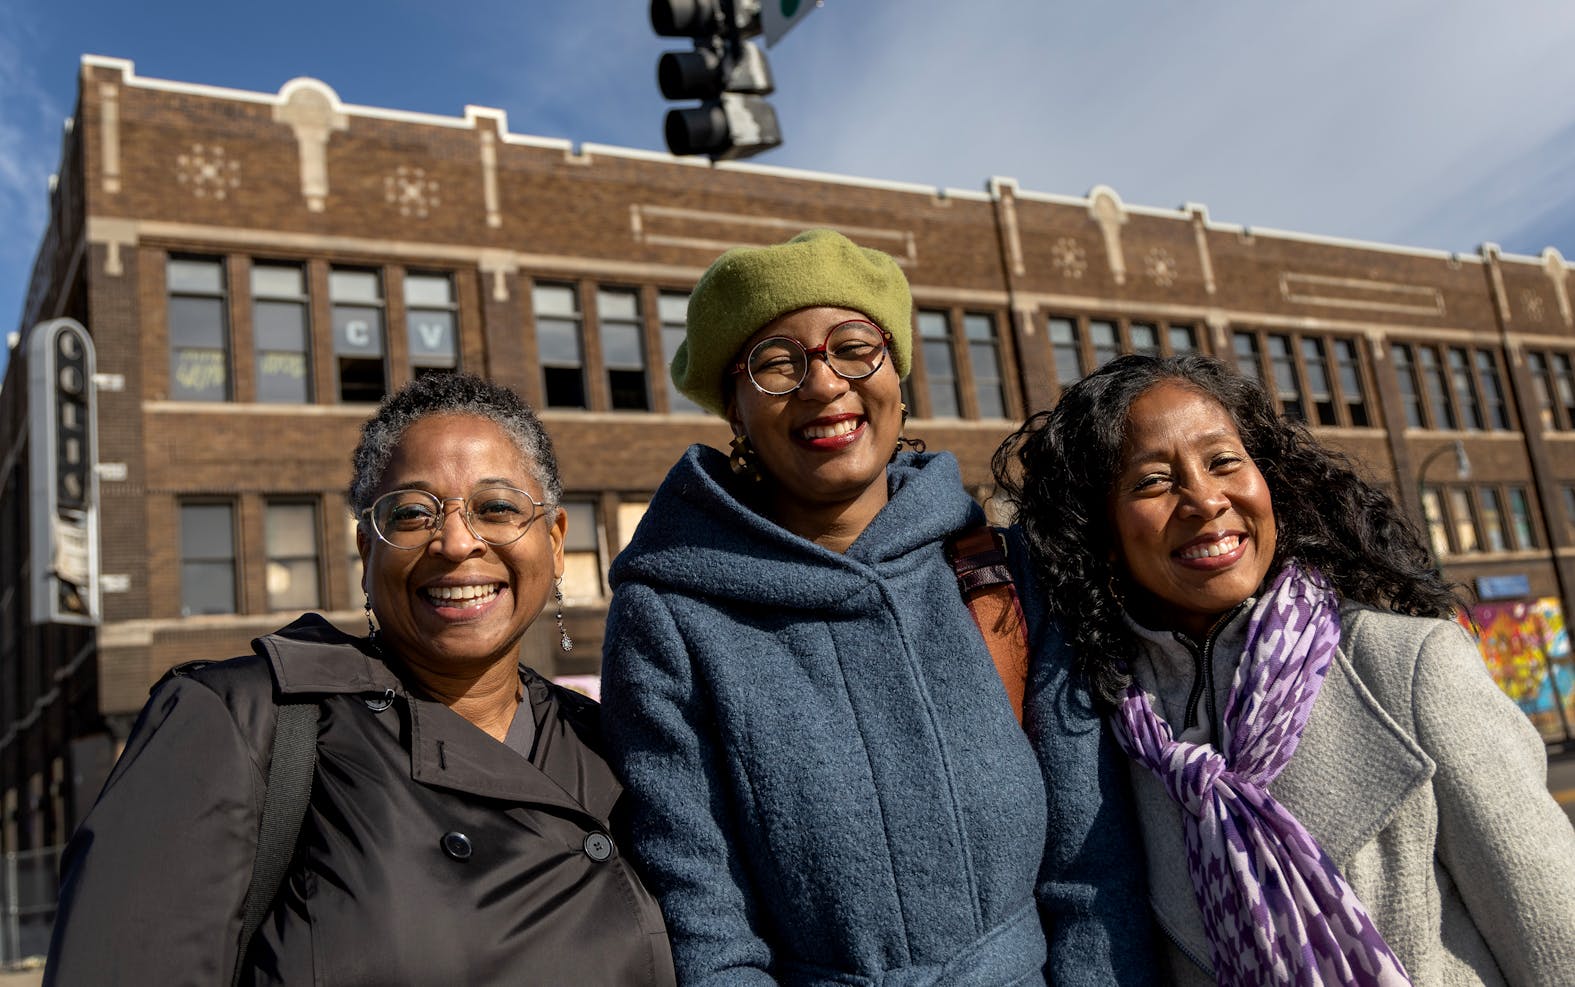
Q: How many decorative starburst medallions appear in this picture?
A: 5